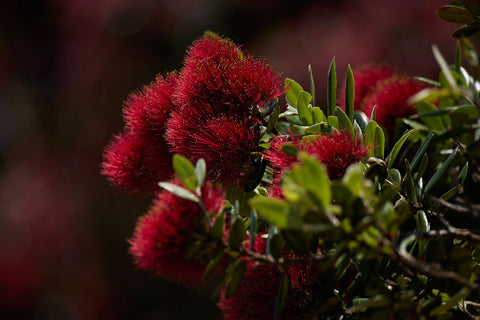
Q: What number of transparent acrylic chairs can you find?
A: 0